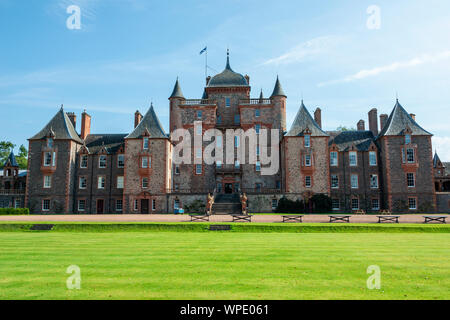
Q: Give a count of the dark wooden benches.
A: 6